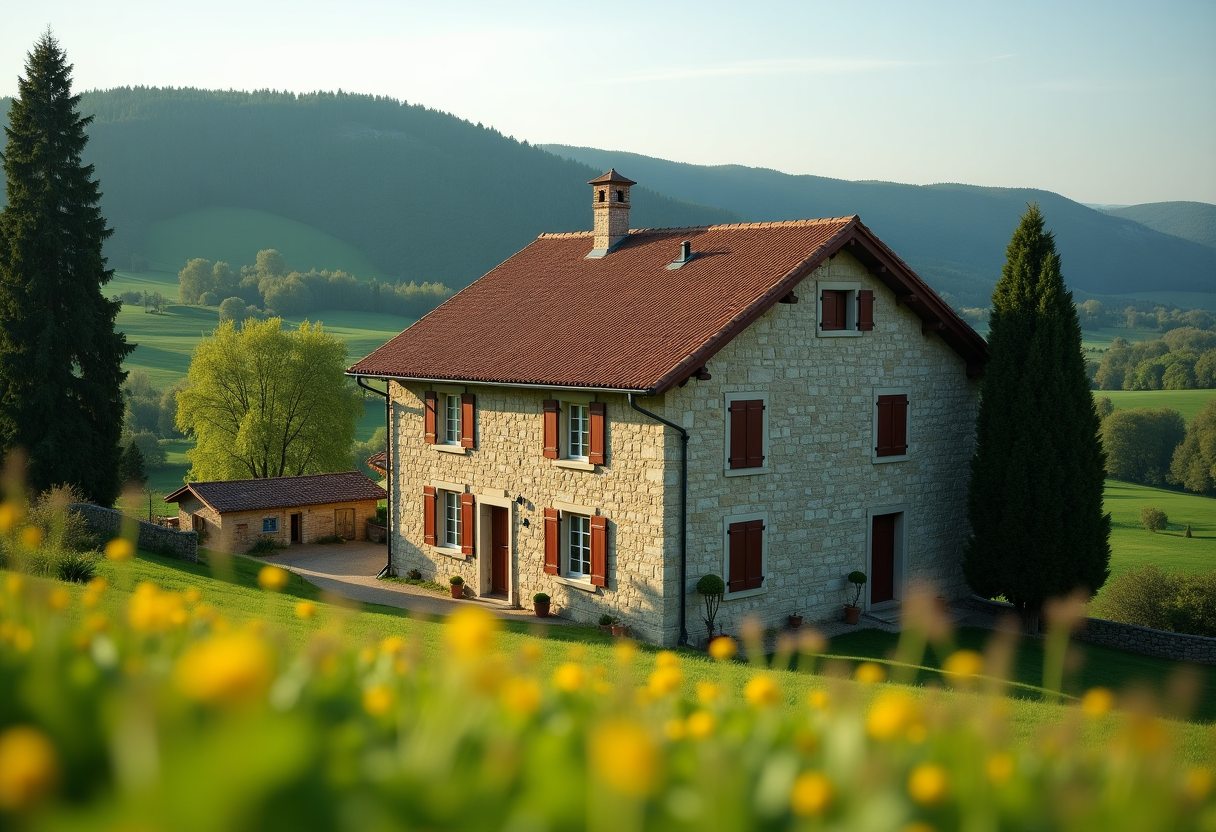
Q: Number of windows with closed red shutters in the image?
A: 3